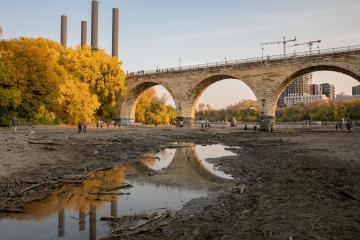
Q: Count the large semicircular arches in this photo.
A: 3